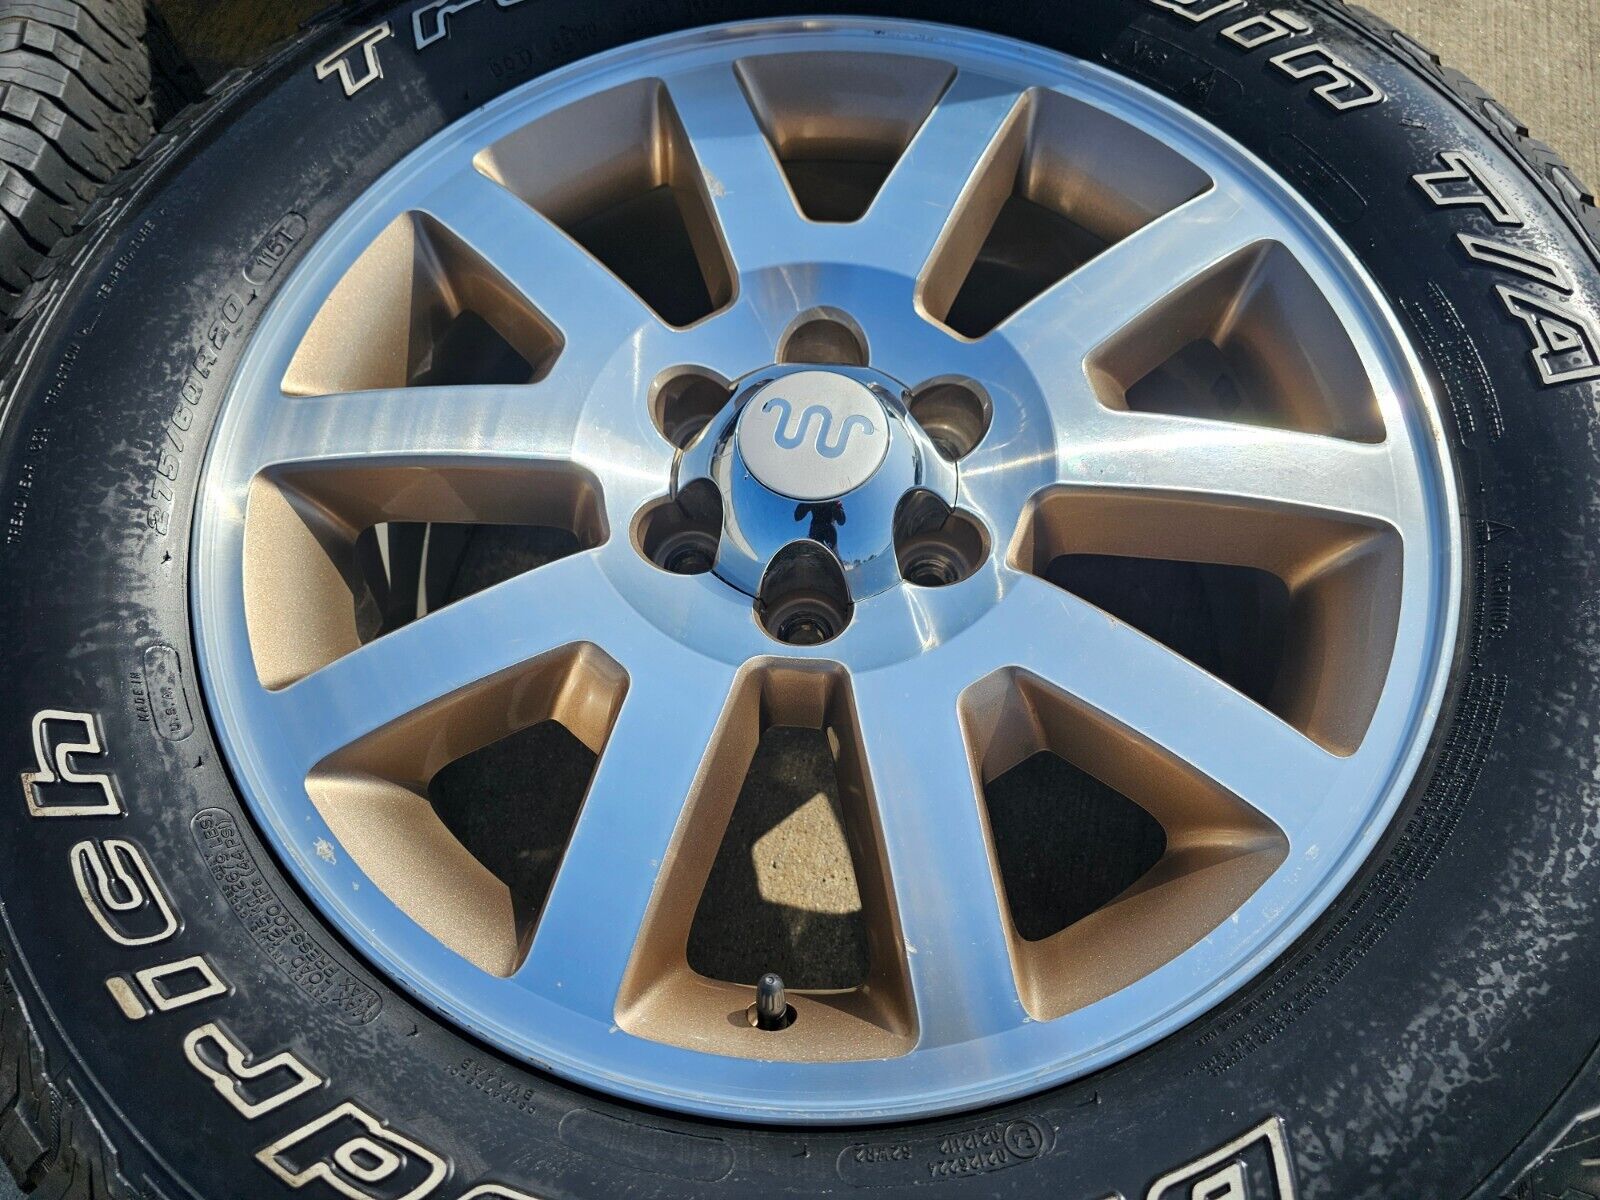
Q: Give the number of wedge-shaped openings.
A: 10